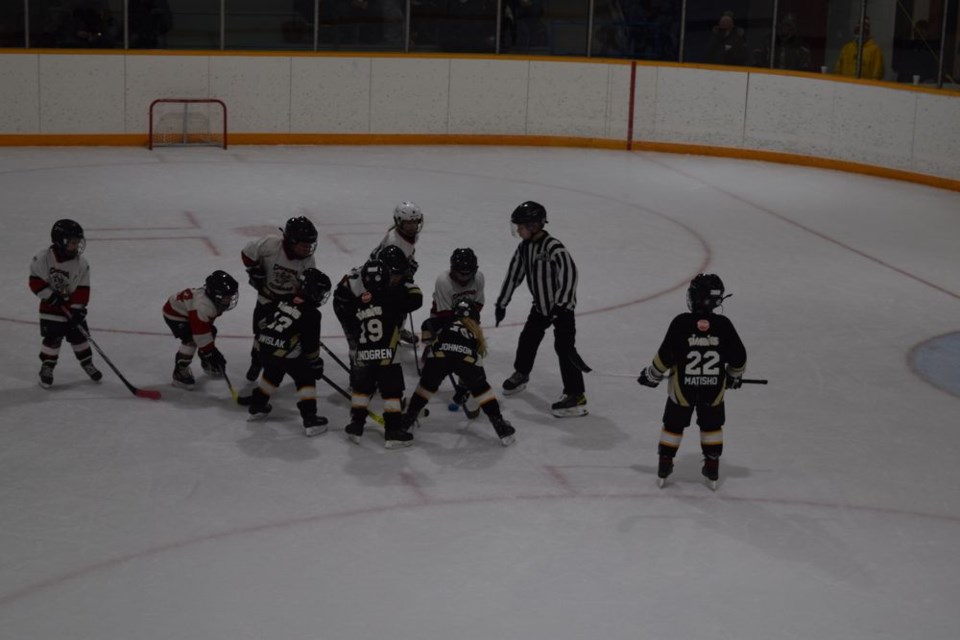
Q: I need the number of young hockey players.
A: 10